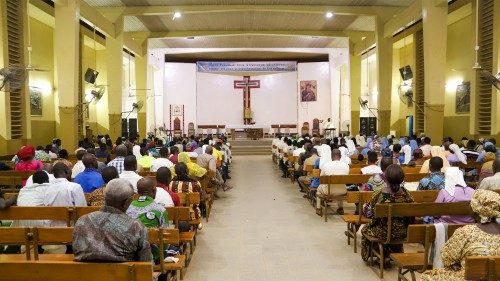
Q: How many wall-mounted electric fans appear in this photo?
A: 6